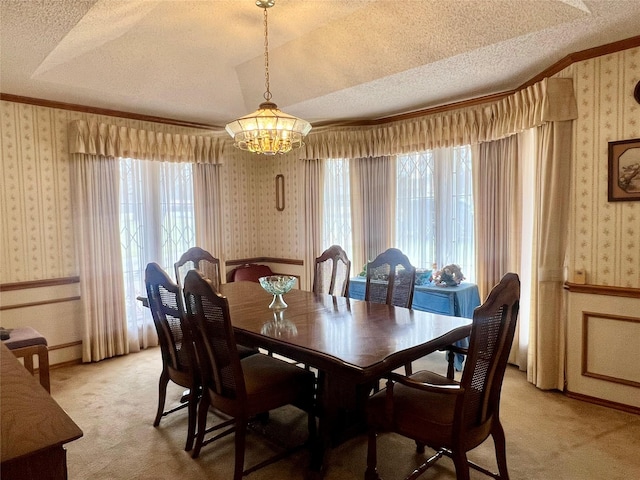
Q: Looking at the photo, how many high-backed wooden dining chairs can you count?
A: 6